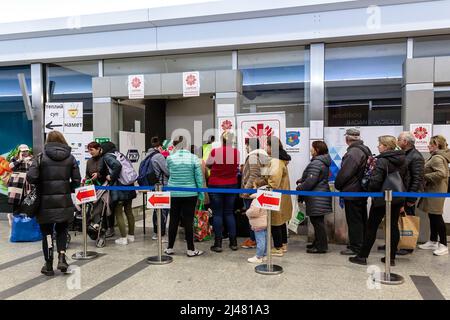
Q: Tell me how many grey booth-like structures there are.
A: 2